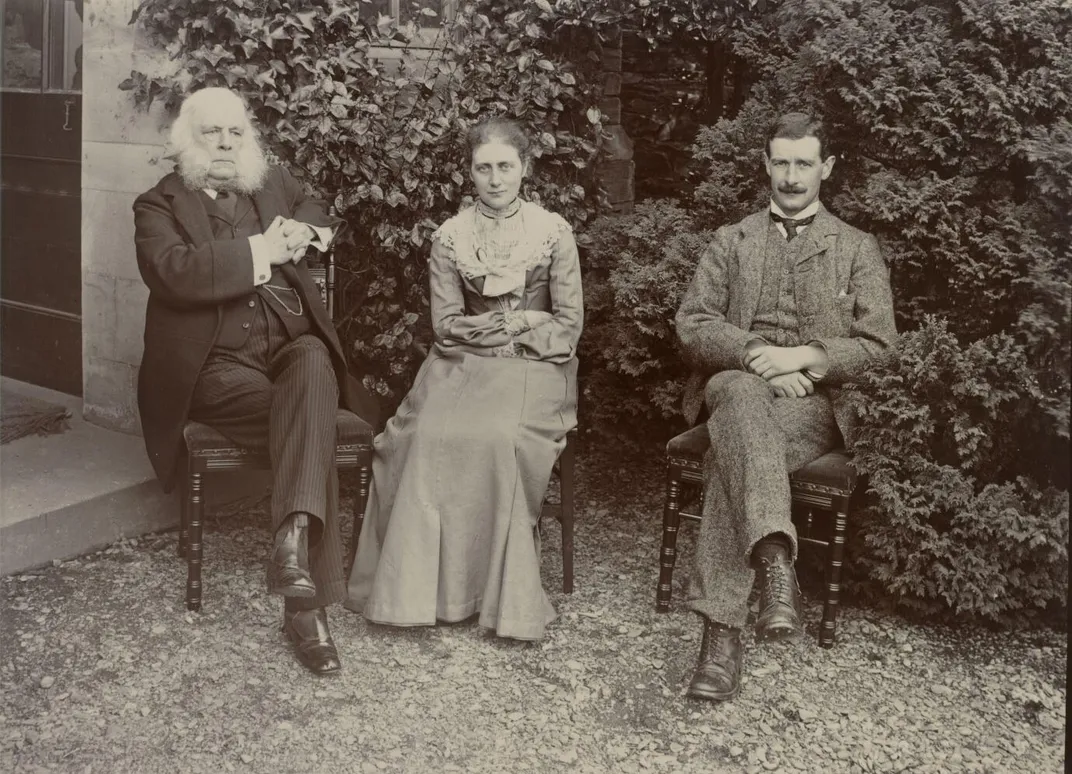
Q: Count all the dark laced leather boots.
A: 2